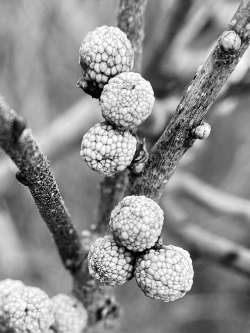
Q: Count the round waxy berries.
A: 9